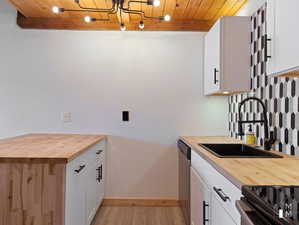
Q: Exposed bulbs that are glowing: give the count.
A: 6